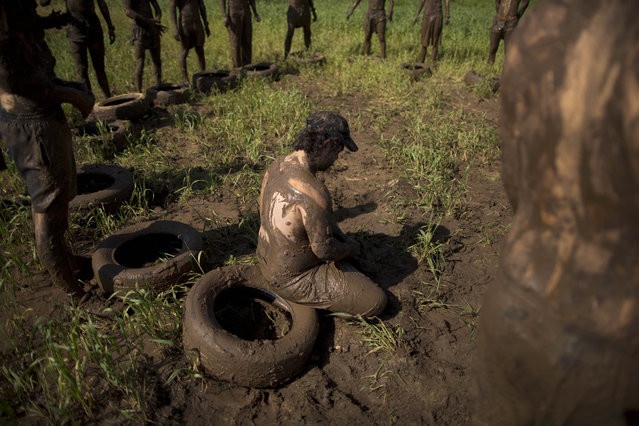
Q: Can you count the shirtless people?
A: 11